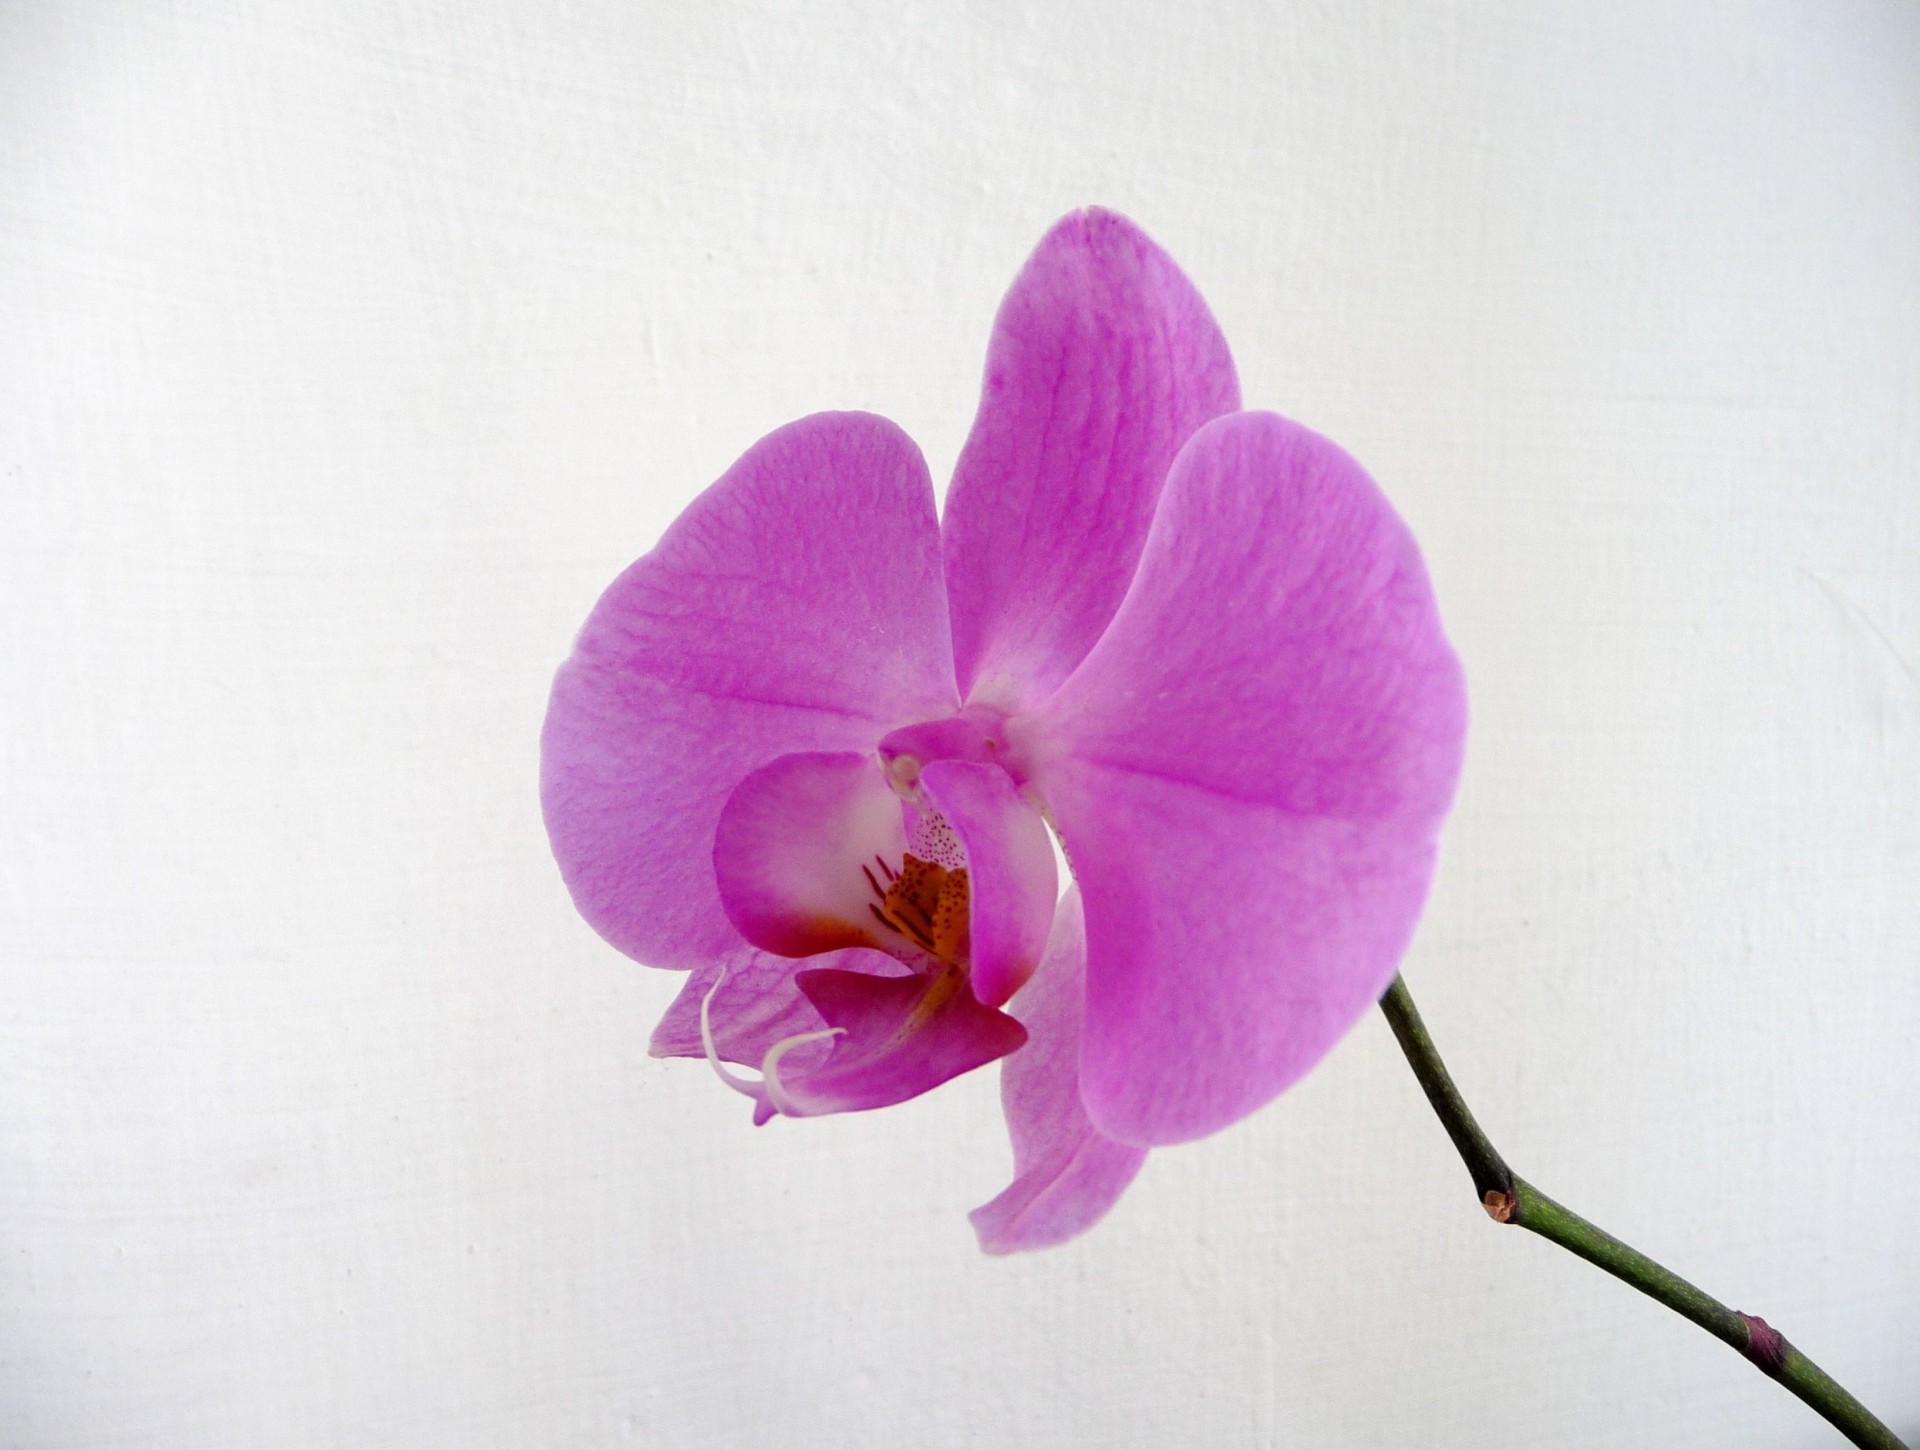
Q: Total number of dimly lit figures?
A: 0